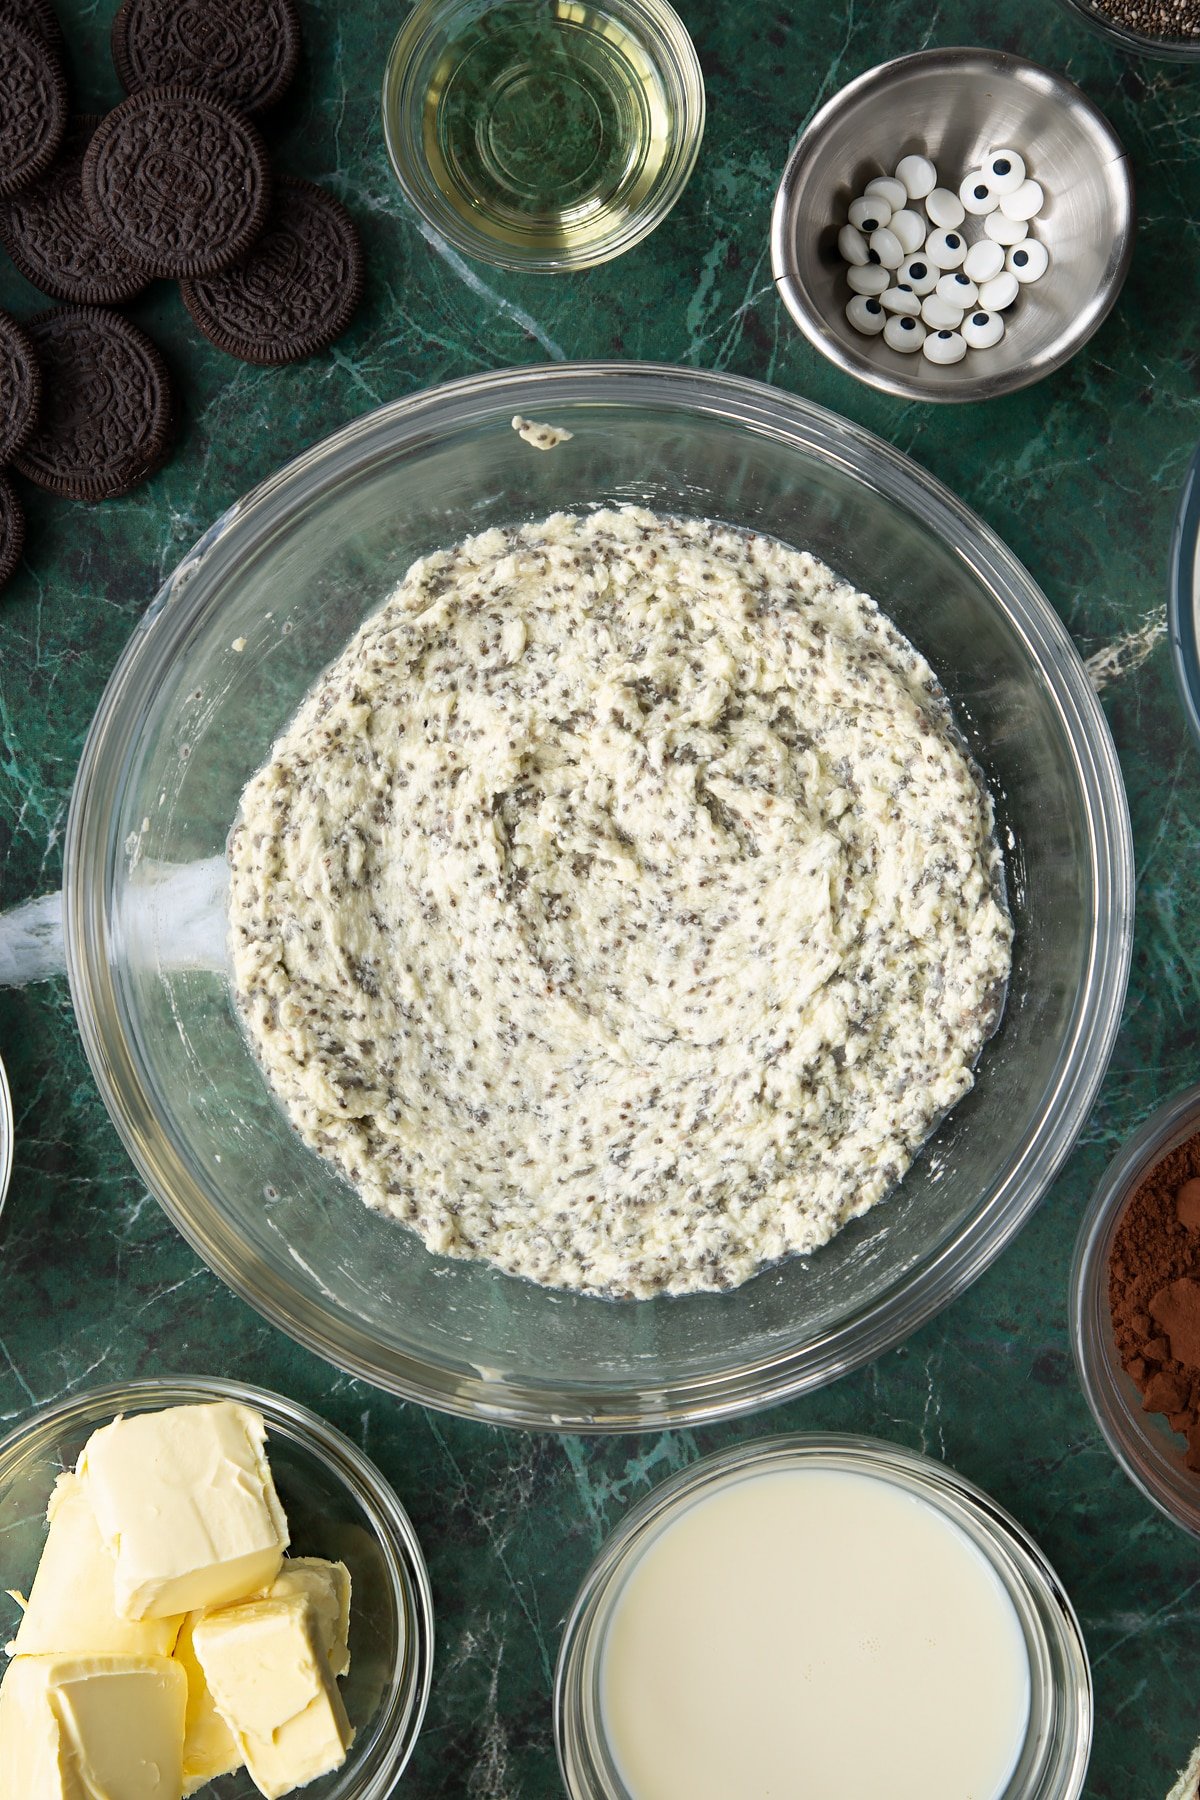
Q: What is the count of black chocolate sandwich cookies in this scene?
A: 9